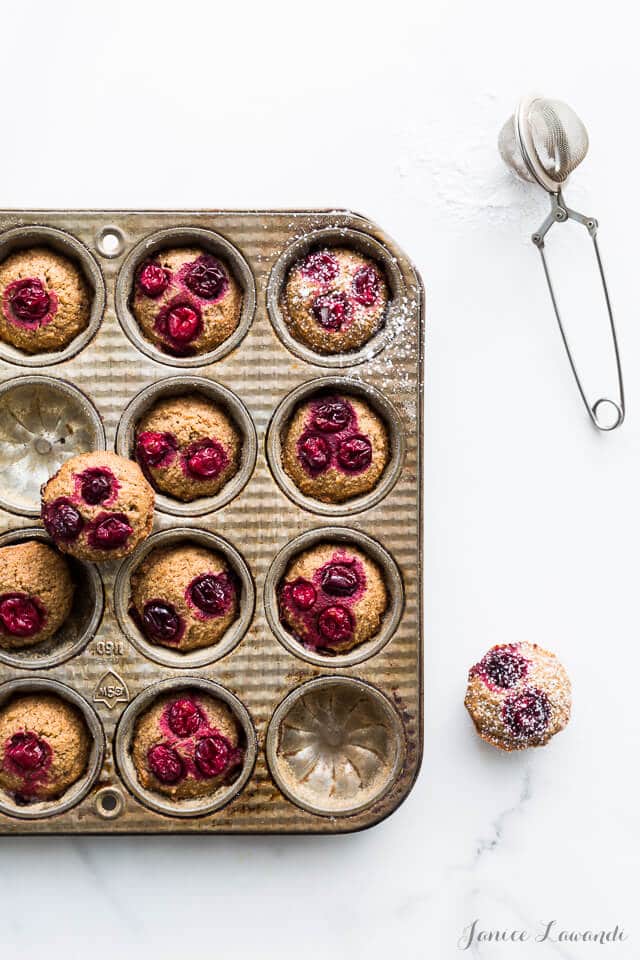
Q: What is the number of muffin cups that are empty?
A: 2